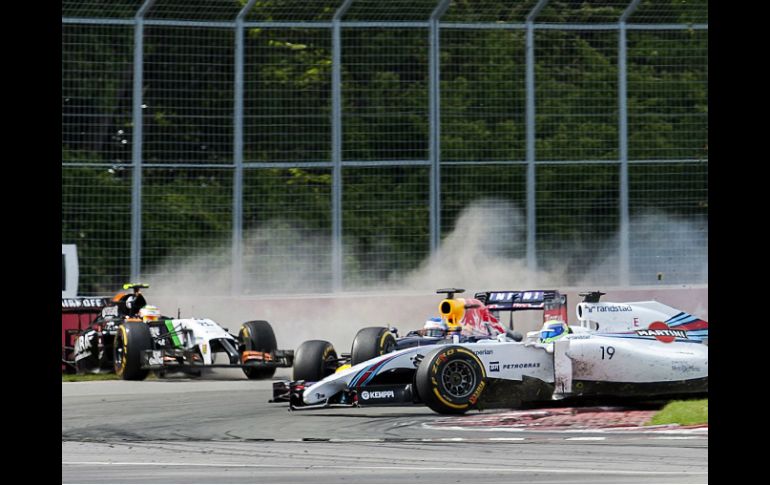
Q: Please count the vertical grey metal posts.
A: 6